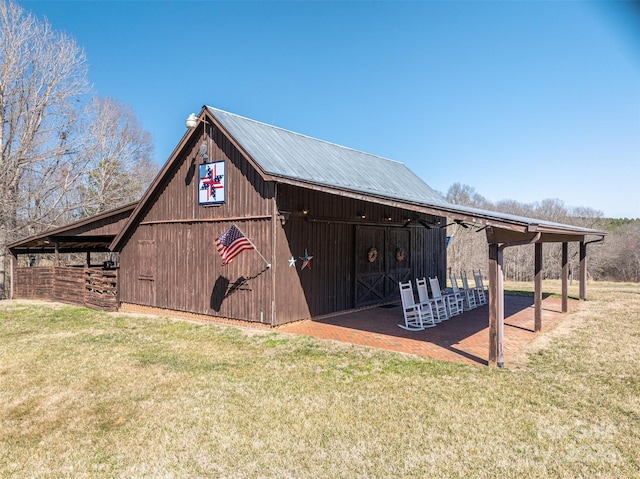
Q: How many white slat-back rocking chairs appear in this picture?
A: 6